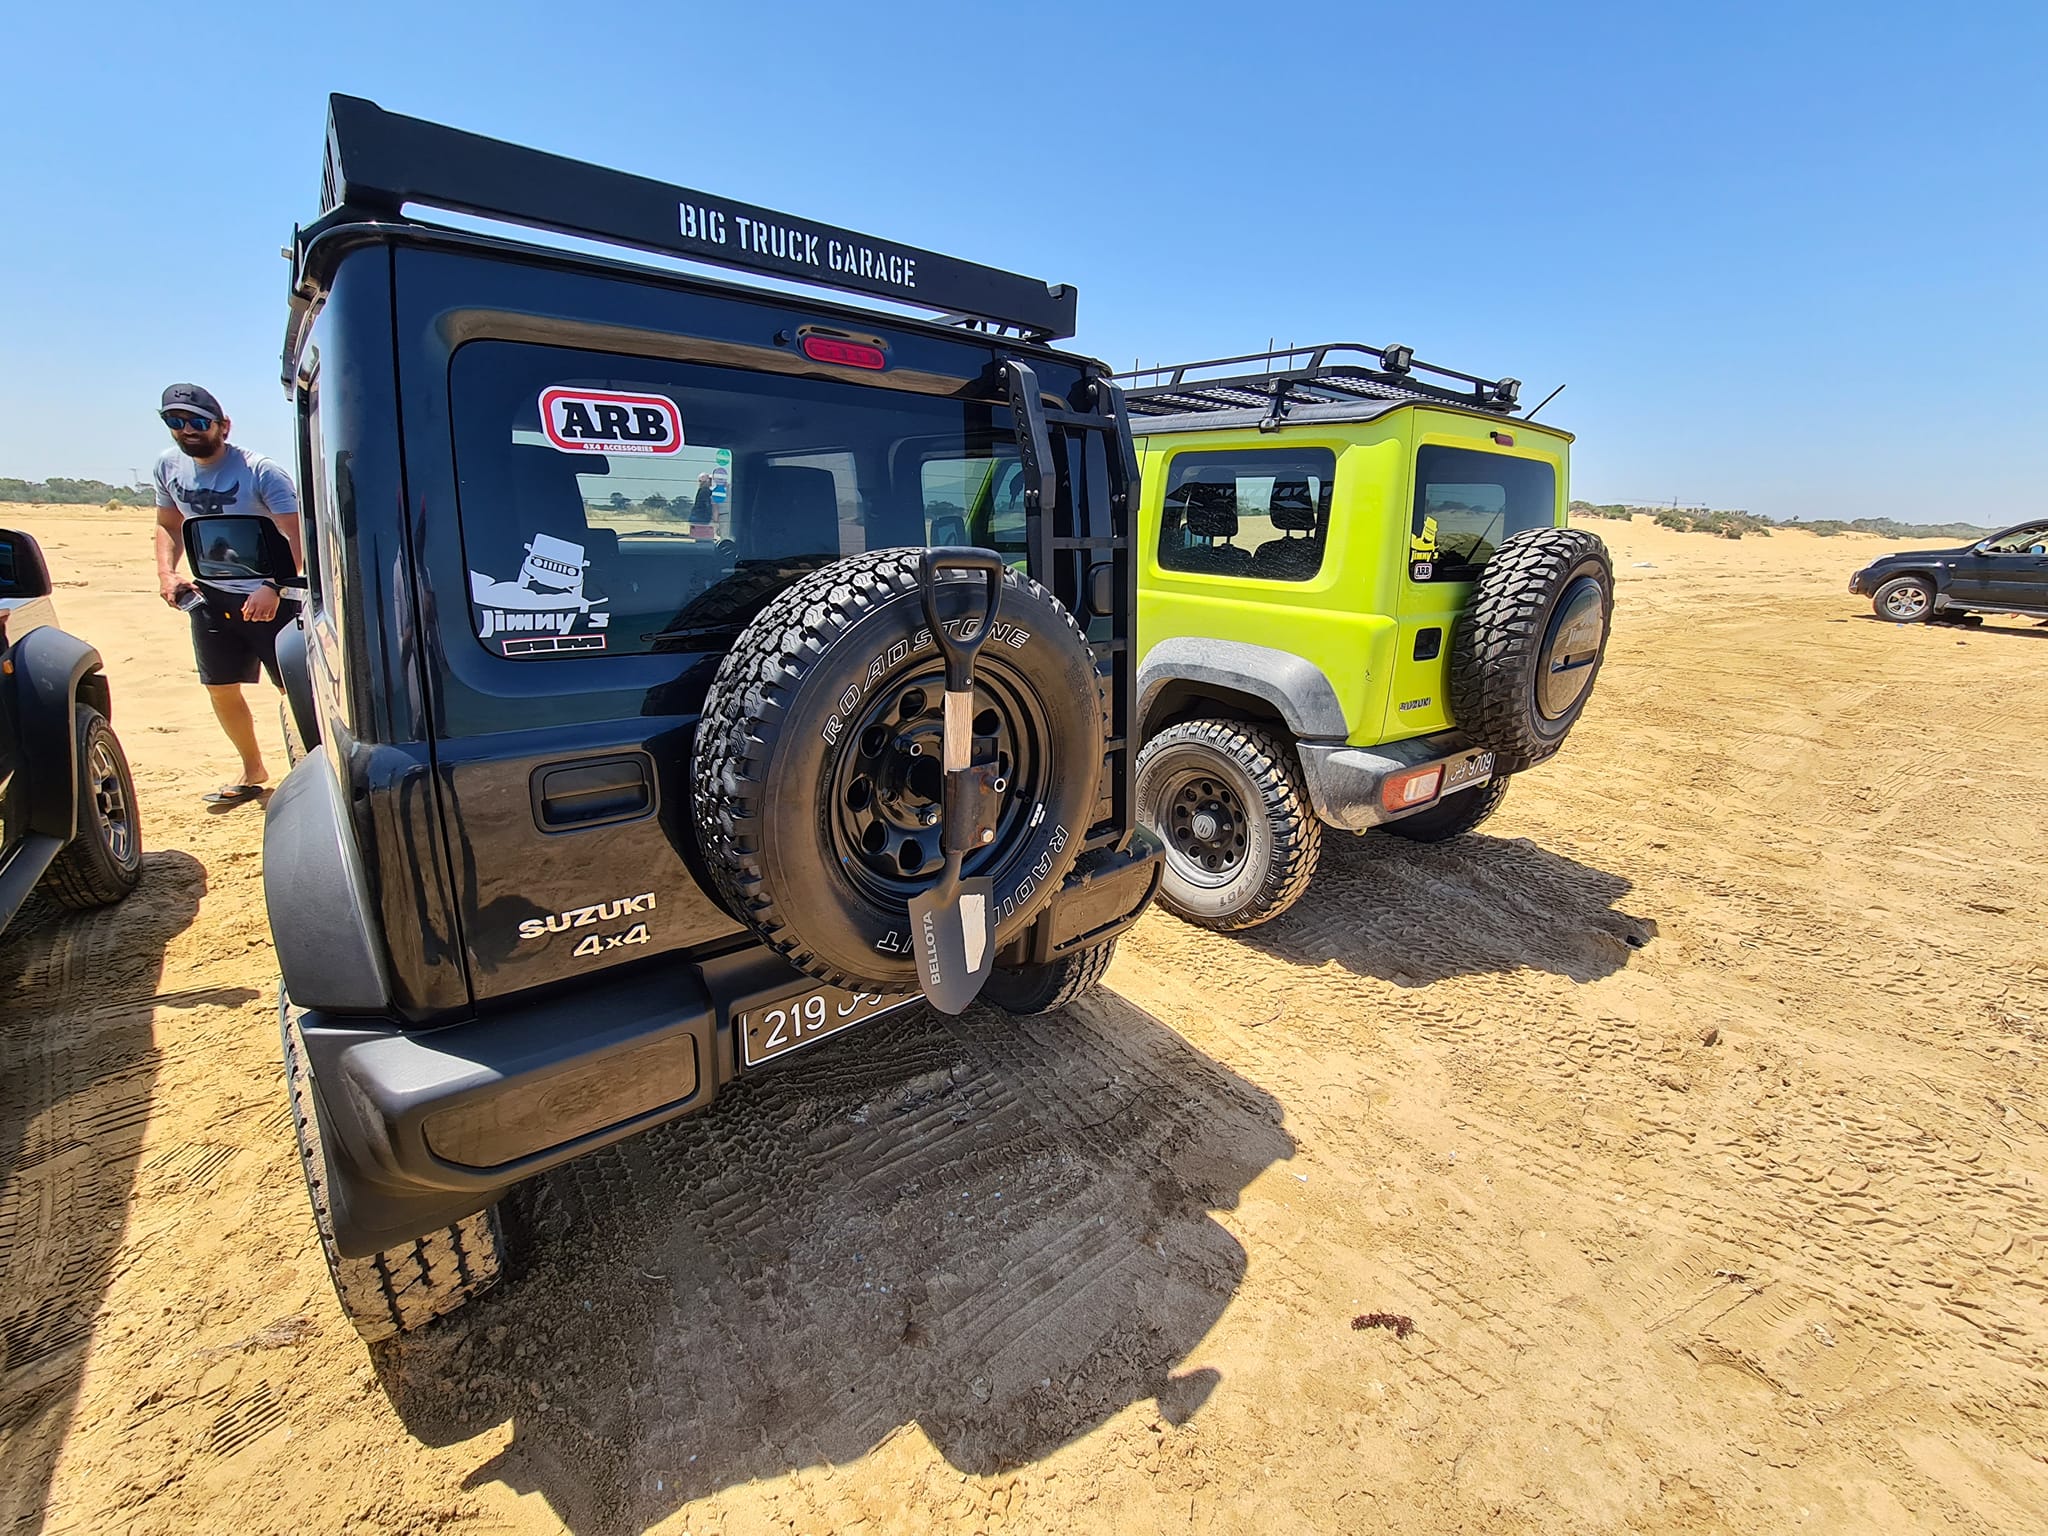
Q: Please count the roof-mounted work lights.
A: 2